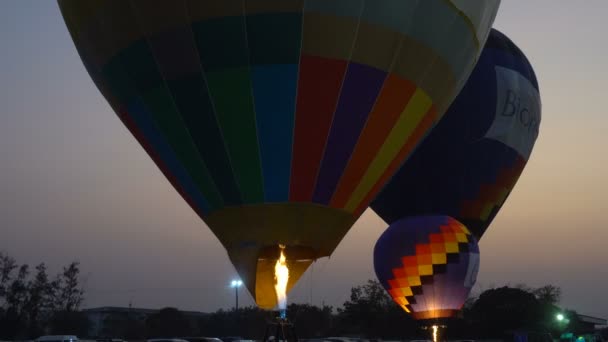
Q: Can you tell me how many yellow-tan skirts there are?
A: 1